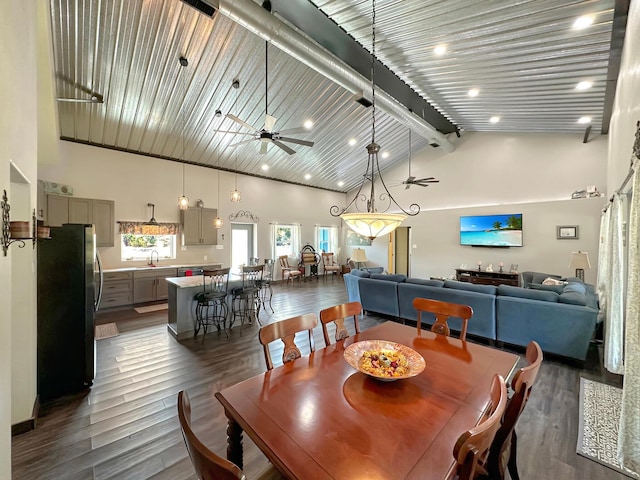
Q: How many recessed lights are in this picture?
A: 12